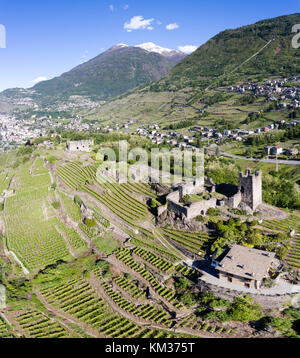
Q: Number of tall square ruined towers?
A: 1